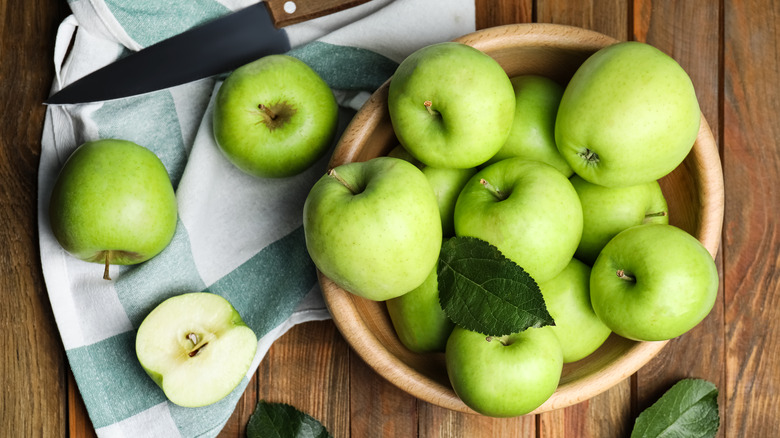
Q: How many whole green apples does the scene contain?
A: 13